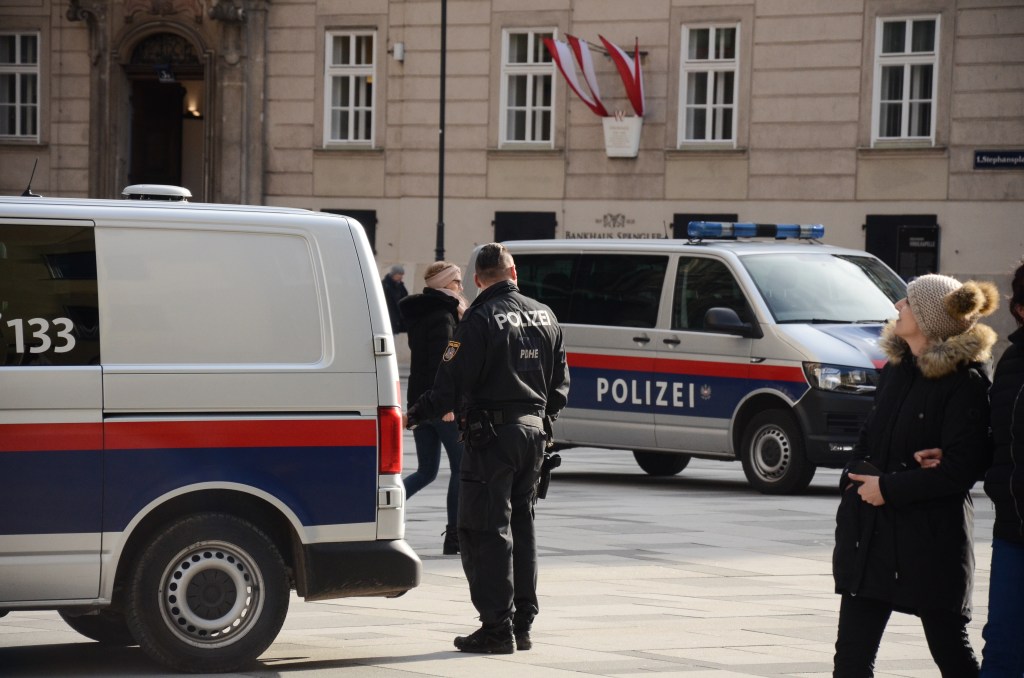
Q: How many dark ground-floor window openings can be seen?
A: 4